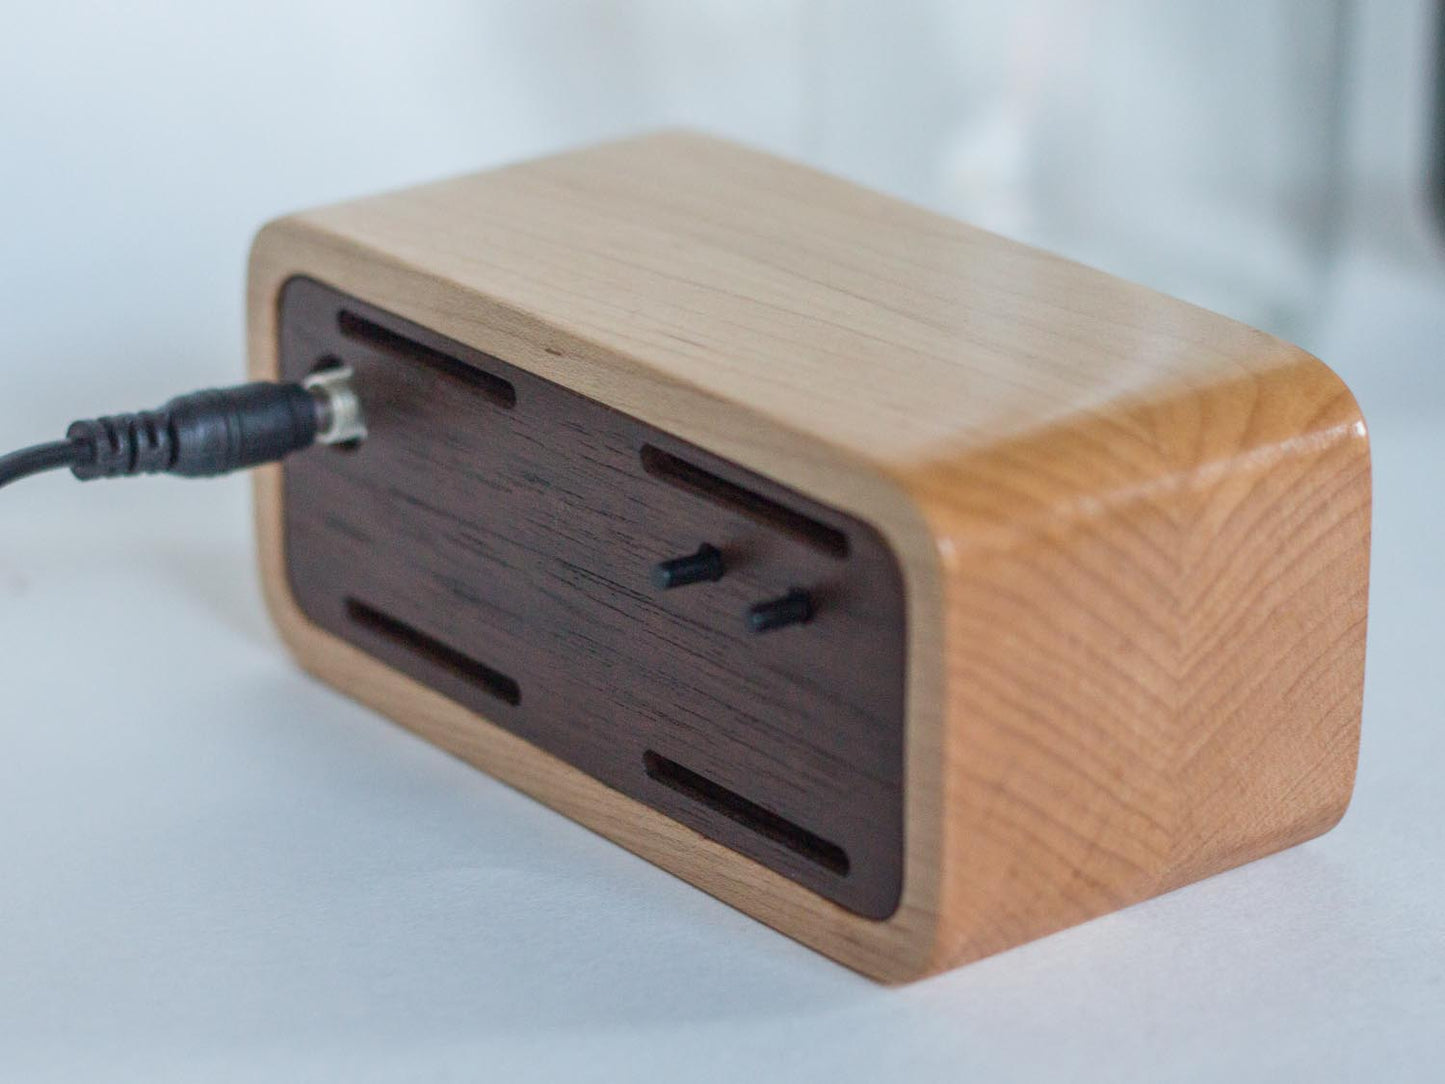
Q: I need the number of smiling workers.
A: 0